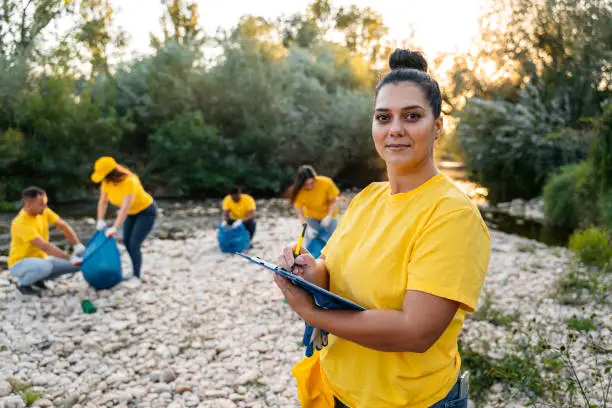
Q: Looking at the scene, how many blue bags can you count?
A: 3